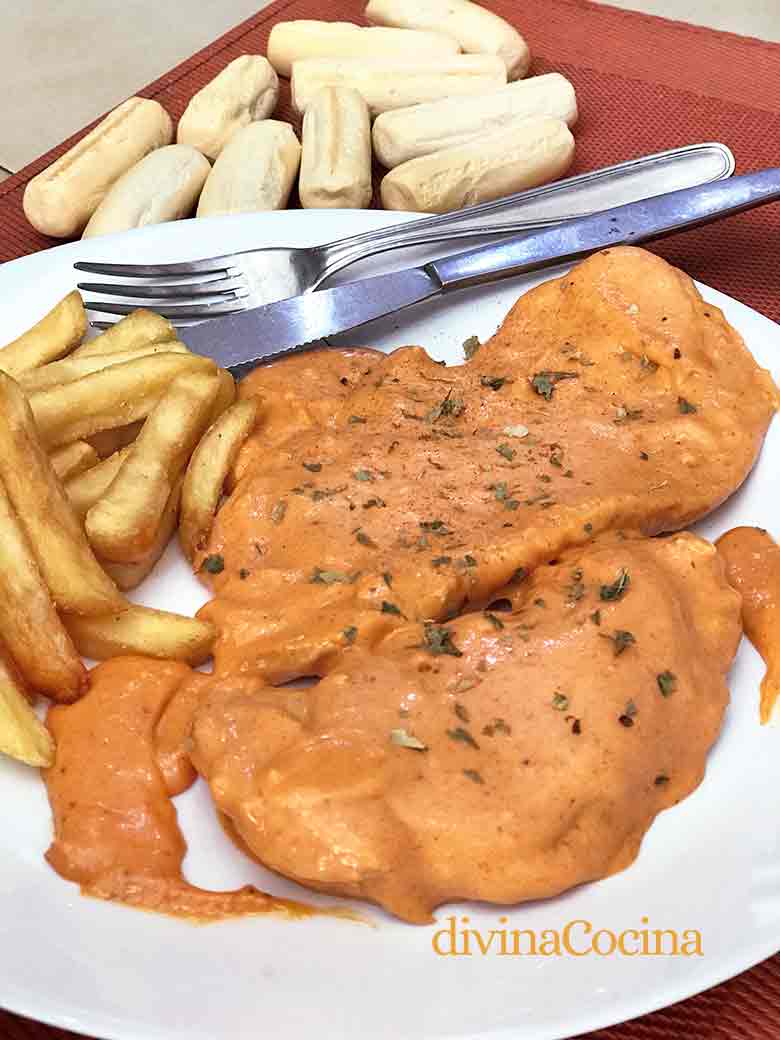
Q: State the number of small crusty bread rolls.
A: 10